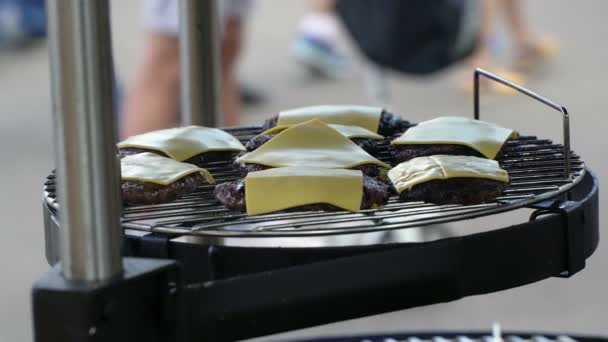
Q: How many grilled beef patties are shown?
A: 8